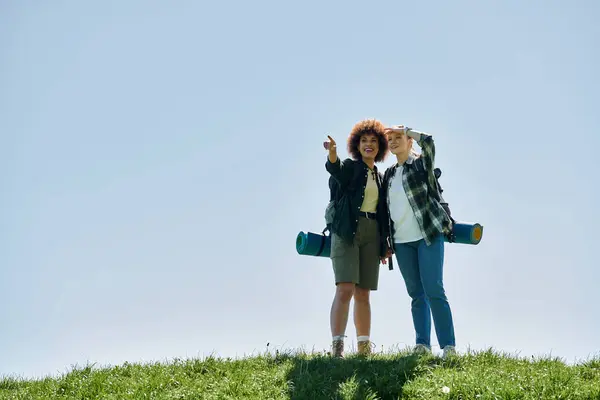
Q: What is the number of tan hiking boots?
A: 2